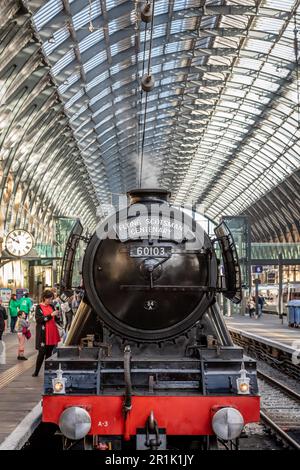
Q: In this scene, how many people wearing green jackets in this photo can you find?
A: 2